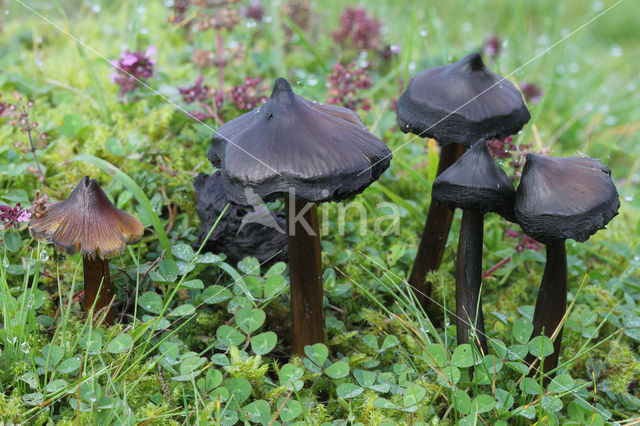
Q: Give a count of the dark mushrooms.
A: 4